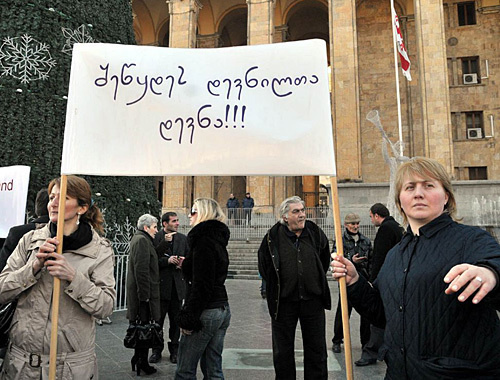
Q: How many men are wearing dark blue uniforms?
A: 2